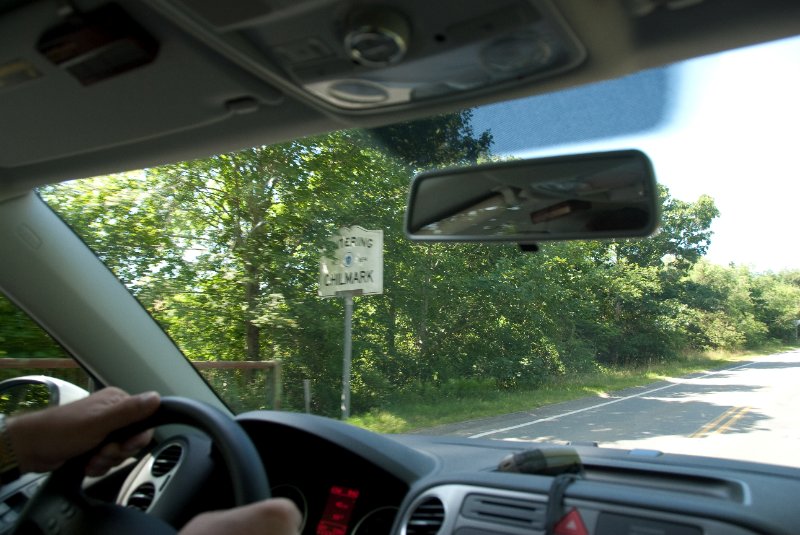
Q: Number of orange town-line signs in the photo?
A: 0